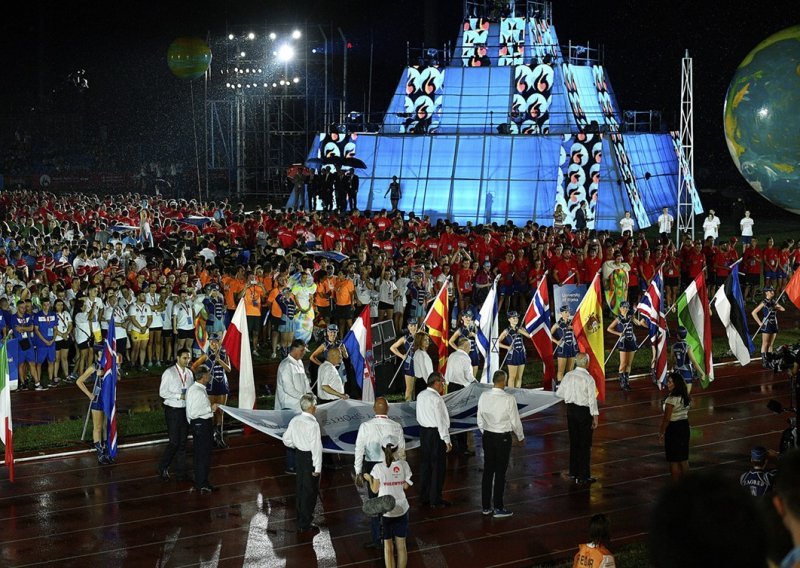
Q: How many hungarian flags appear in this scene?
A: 1